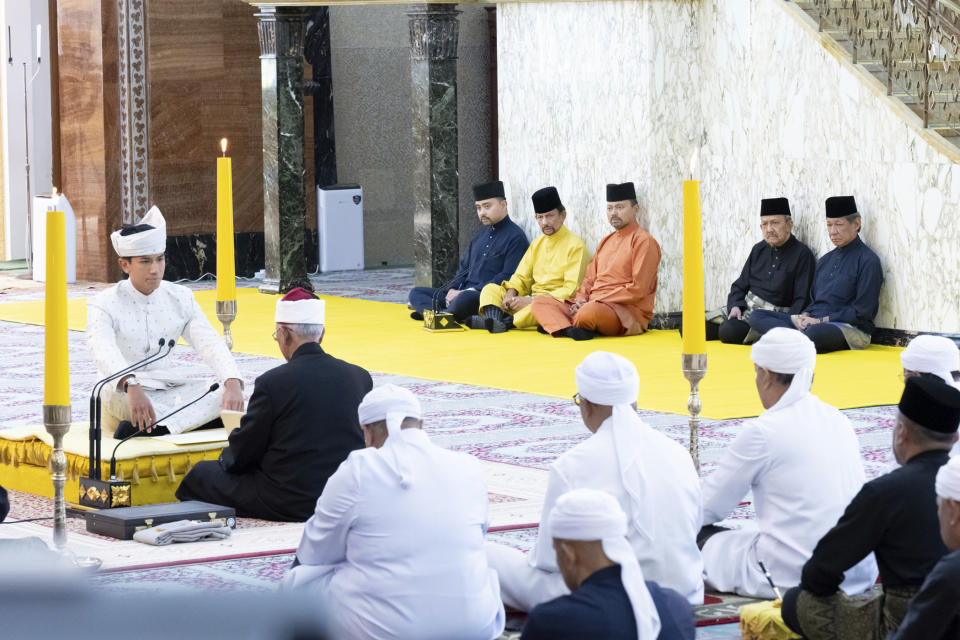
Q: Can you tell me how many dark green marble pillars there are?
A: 2